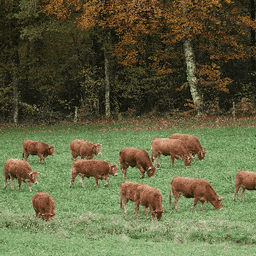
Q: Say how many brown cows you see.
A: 11